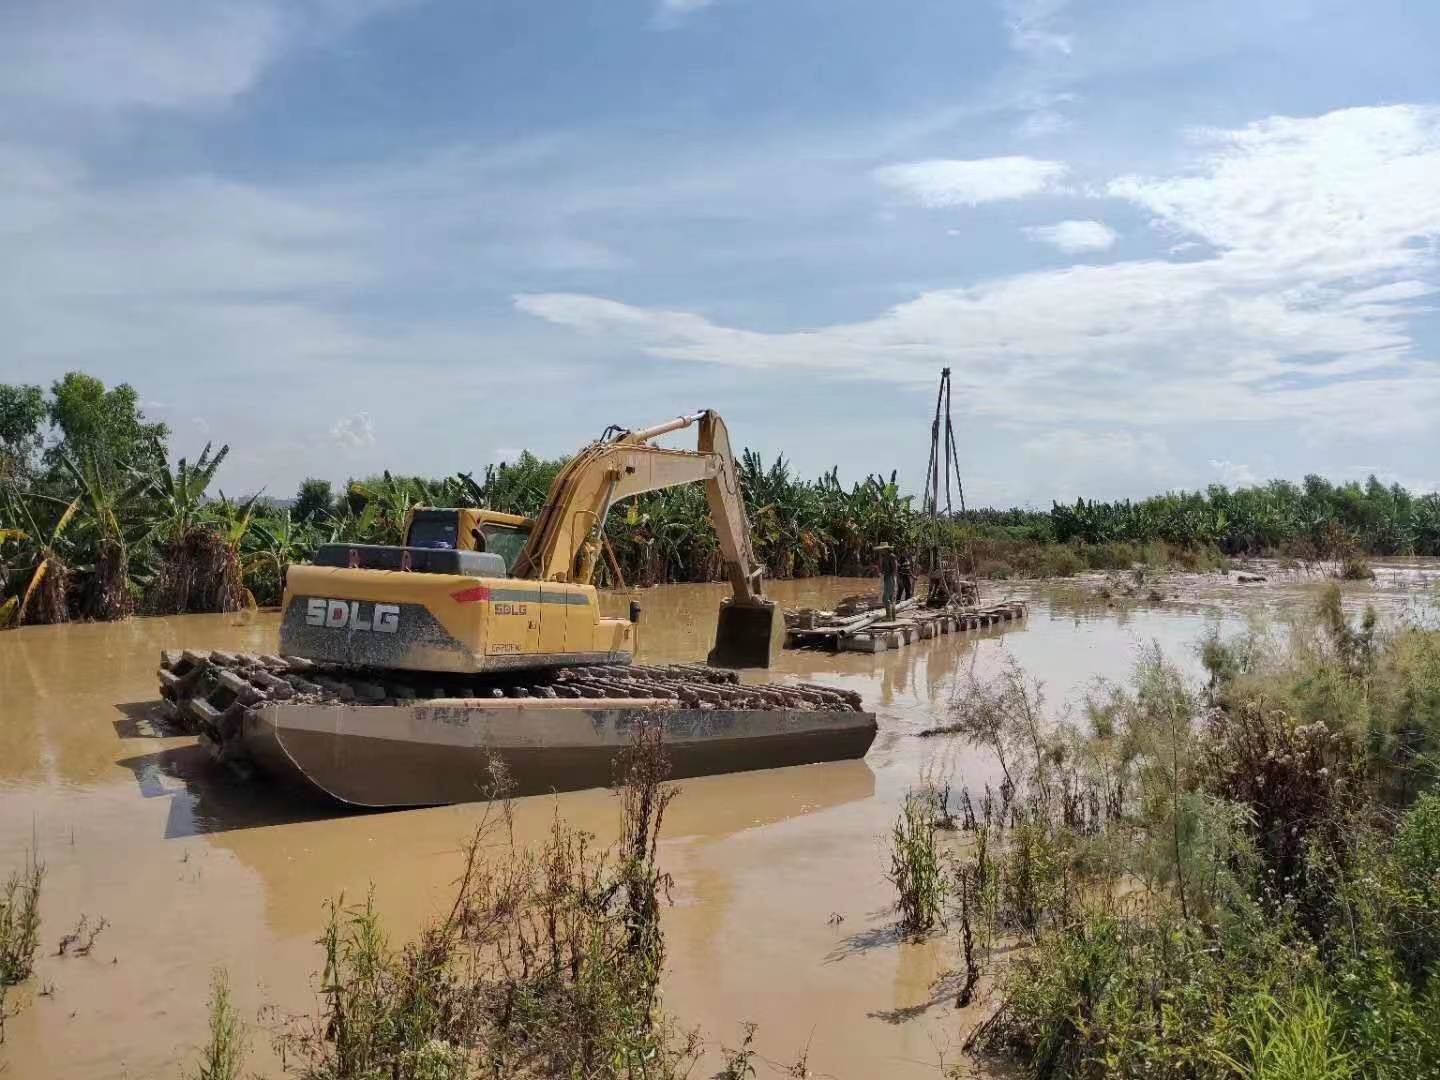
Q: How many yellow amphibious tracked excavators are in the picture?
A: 1